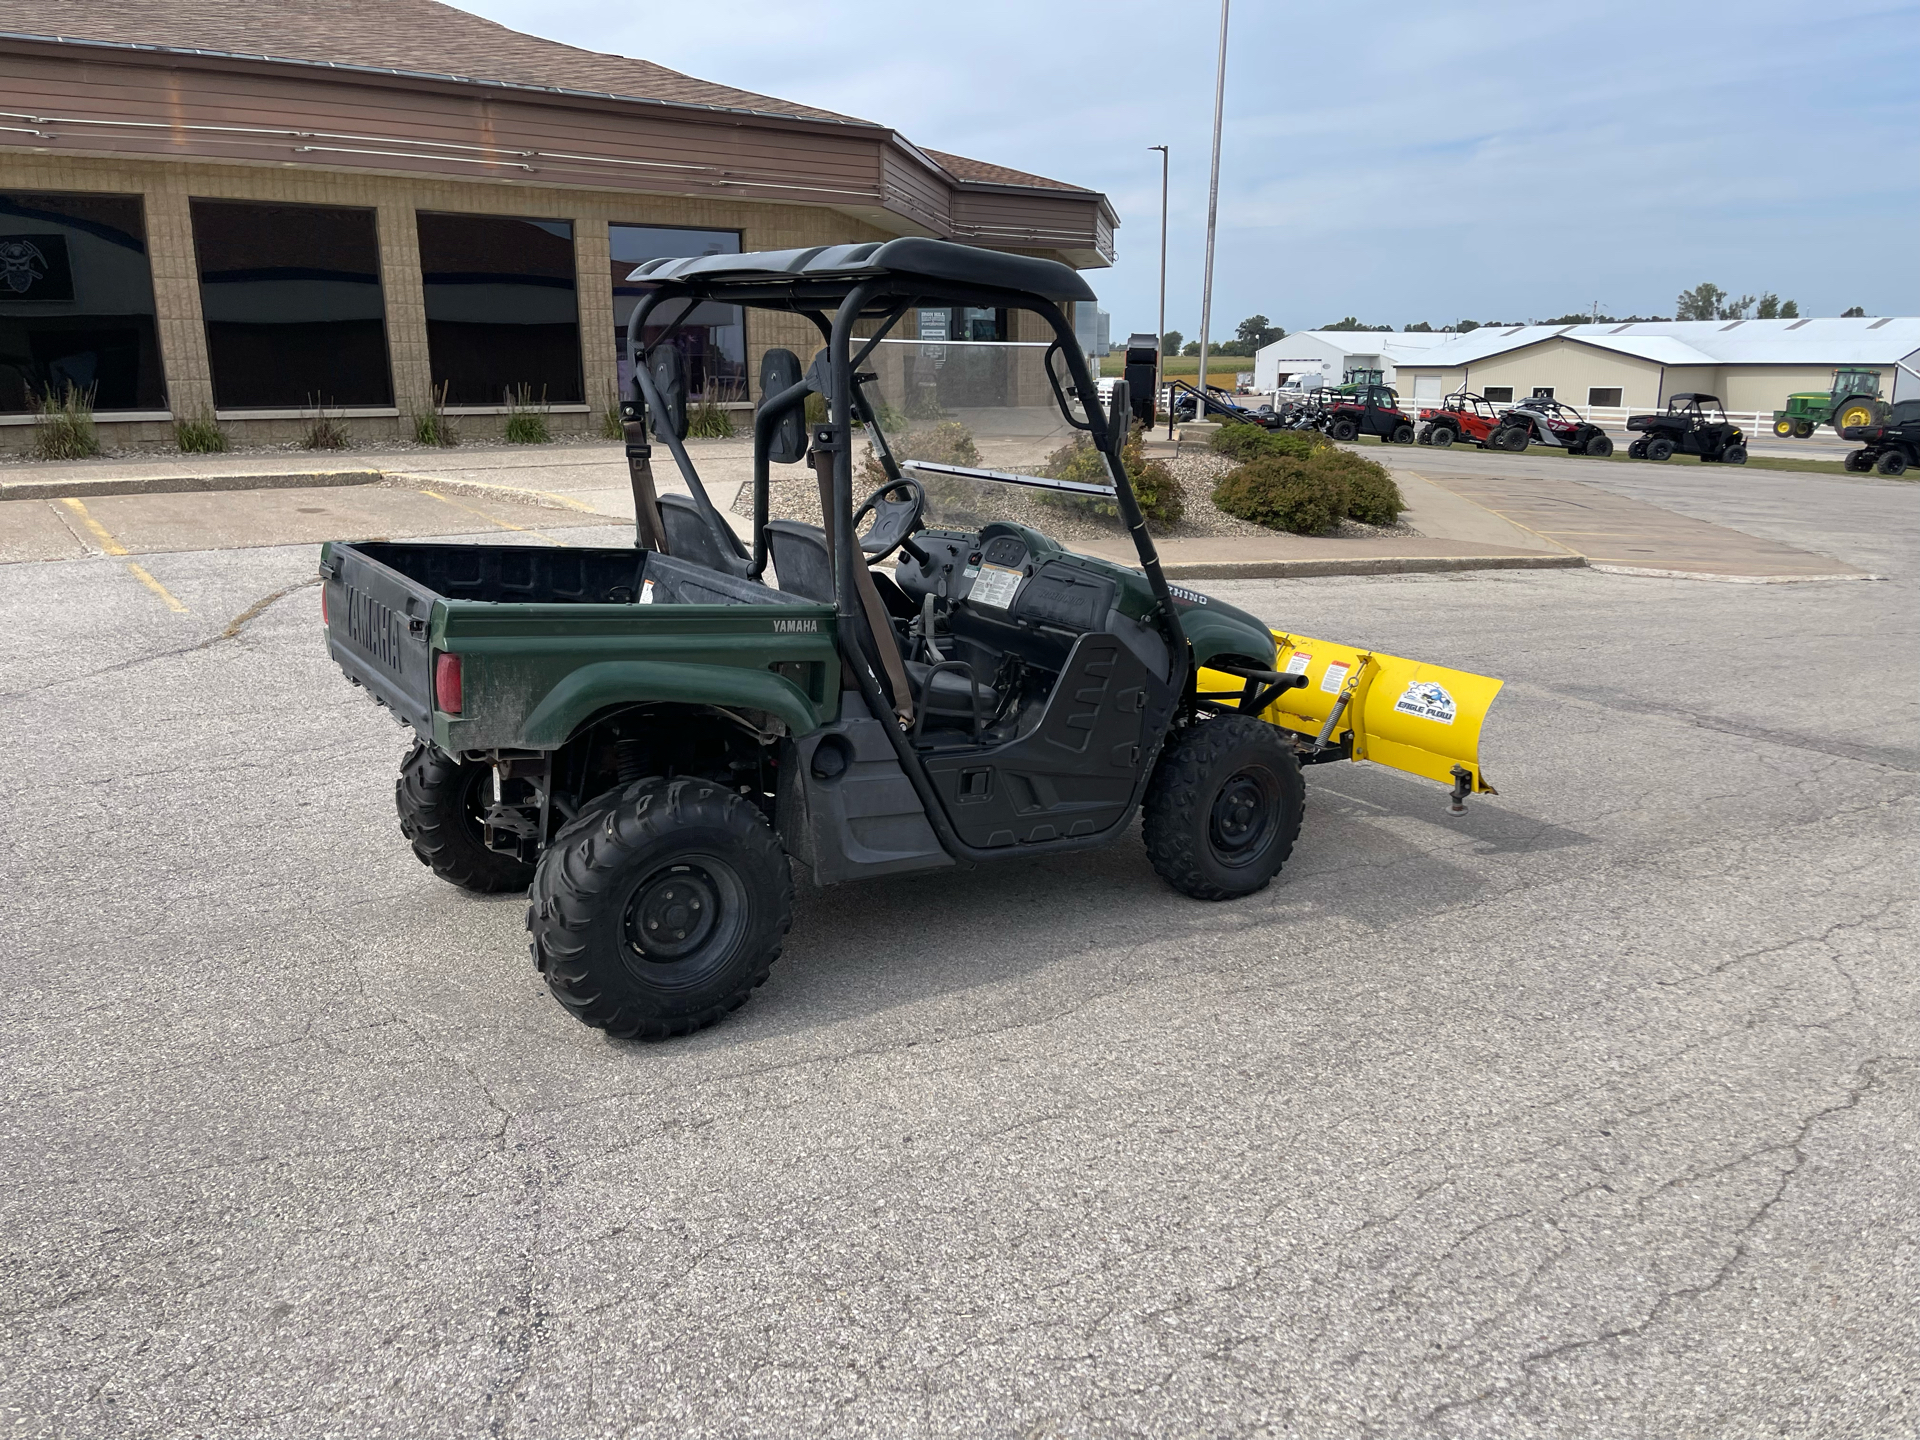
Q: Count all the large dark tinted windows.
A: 4